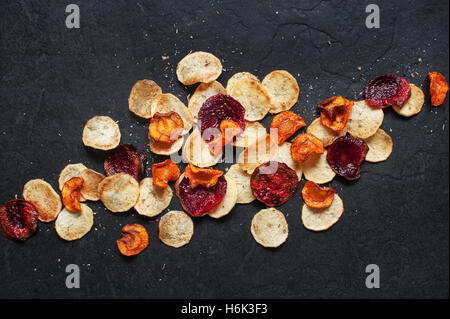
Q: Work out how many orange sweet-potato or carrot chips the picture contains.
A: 11